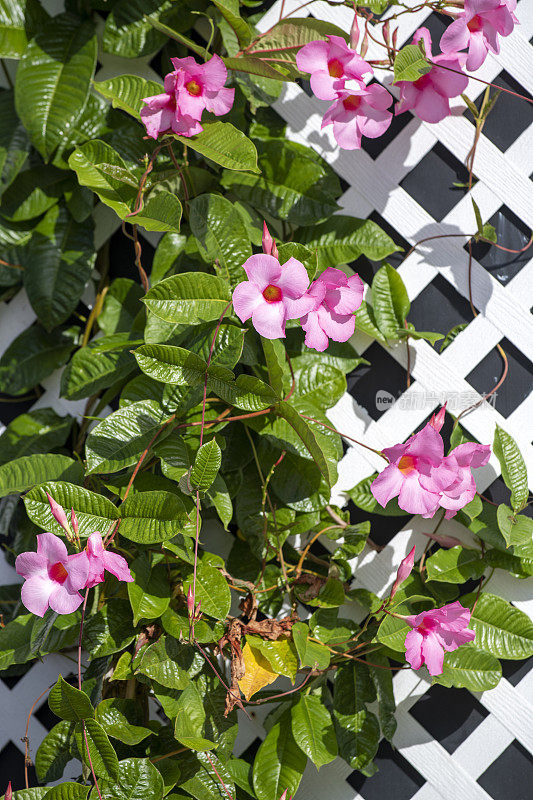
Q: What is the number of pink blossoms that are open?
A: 13